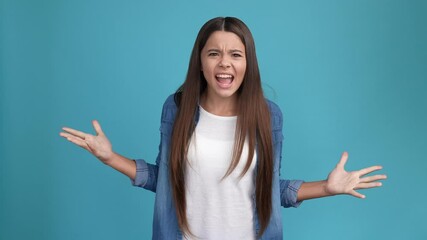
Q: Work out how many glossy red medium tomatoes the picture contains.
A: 0